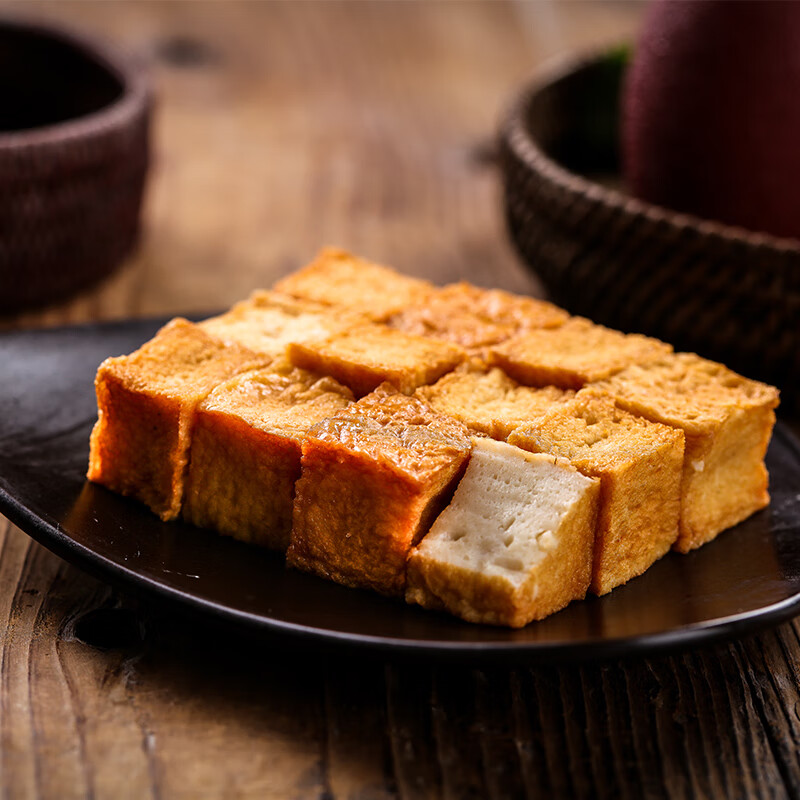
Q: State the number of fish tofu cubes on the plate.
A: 12